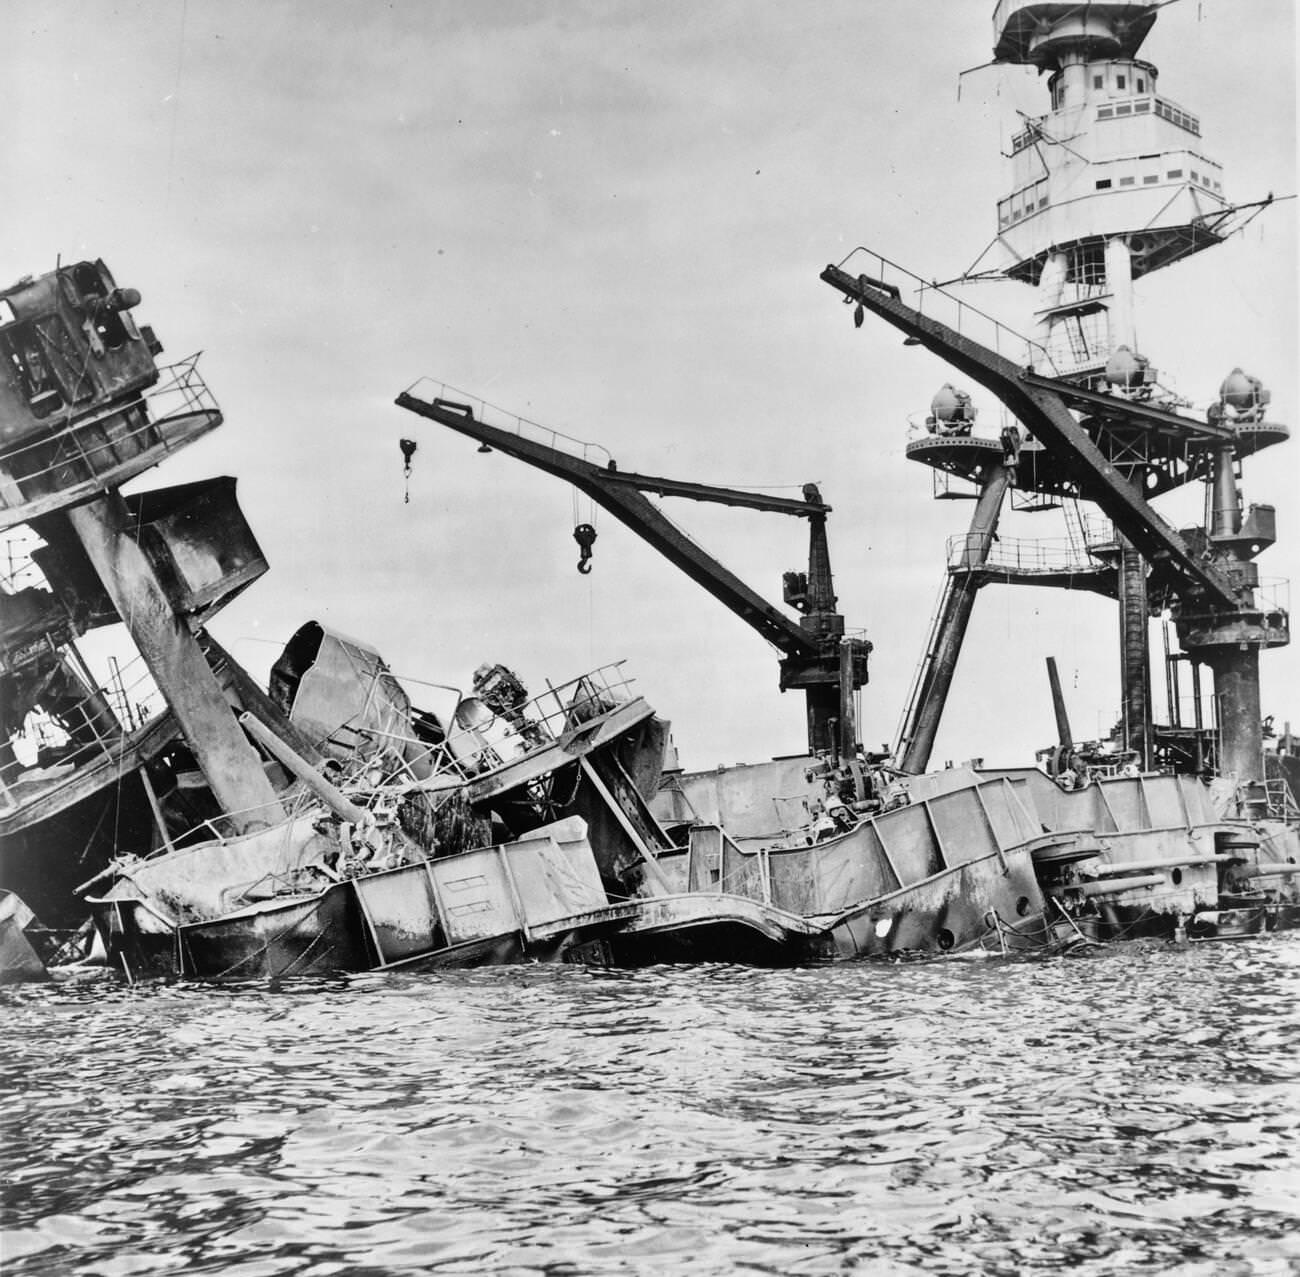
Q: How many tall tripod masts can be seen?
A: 1